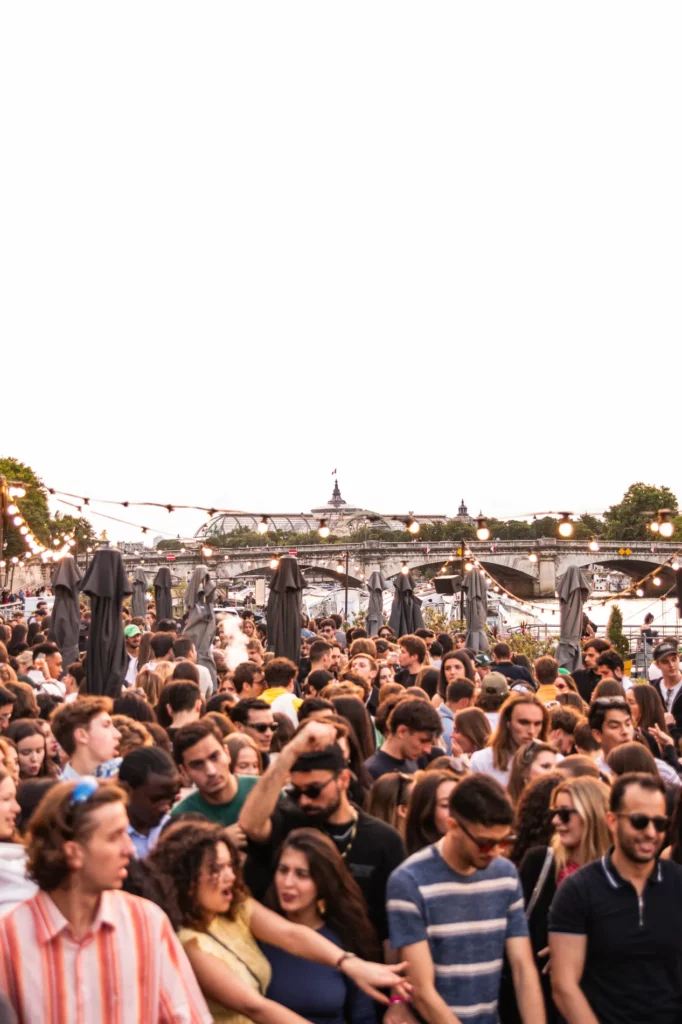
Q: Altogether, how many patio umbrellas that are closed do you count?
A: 10